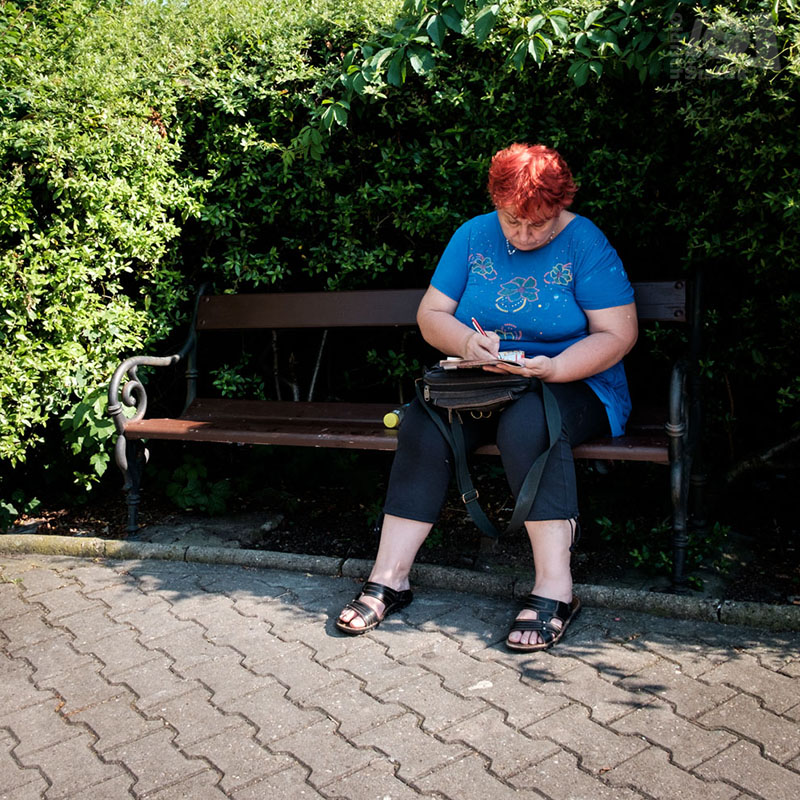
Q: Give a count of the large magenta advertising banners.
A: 0